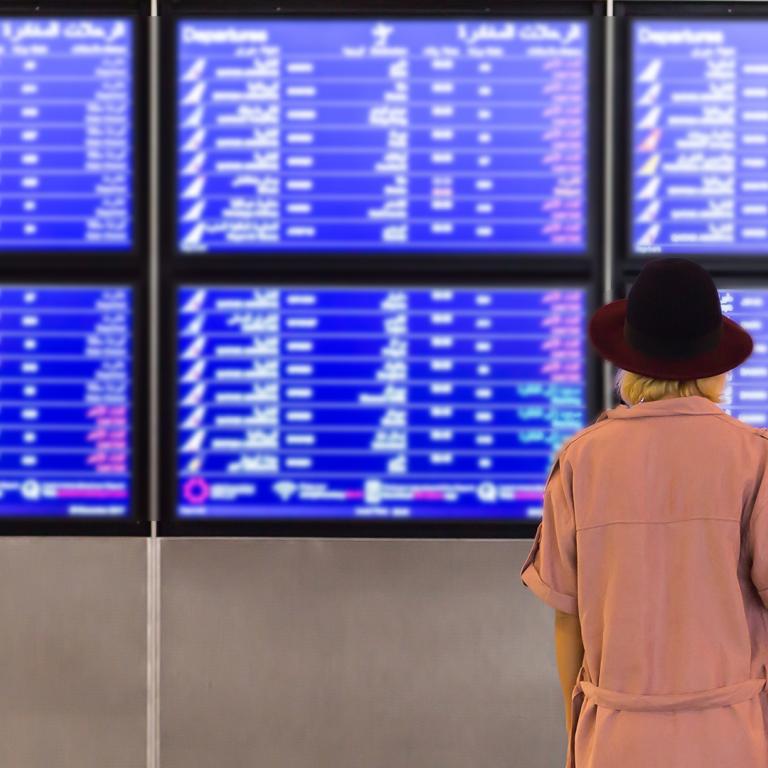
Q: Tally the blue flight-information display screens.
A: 6